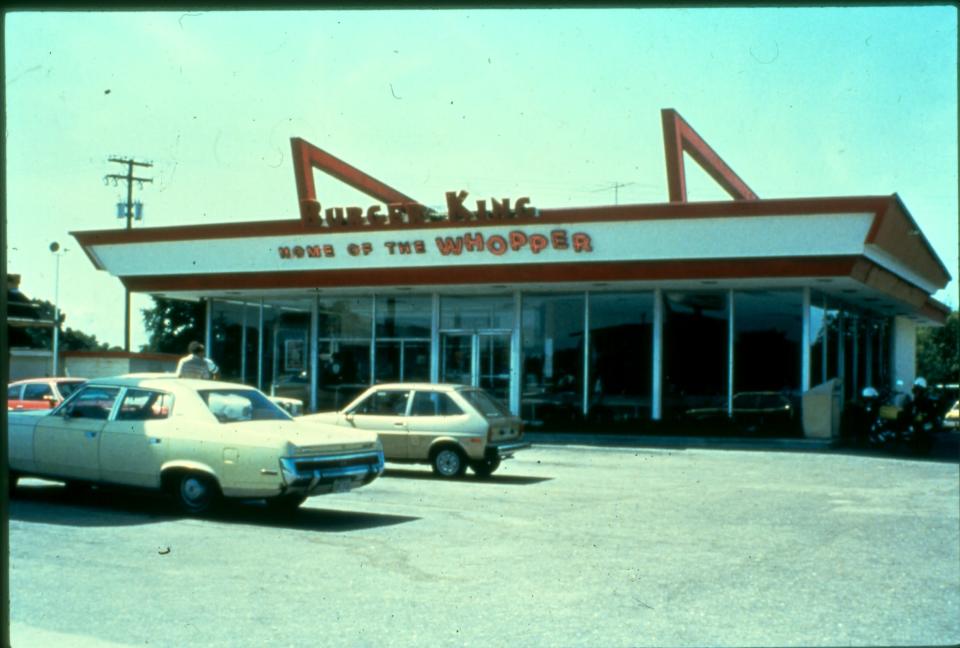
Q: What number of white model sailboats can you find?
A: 0